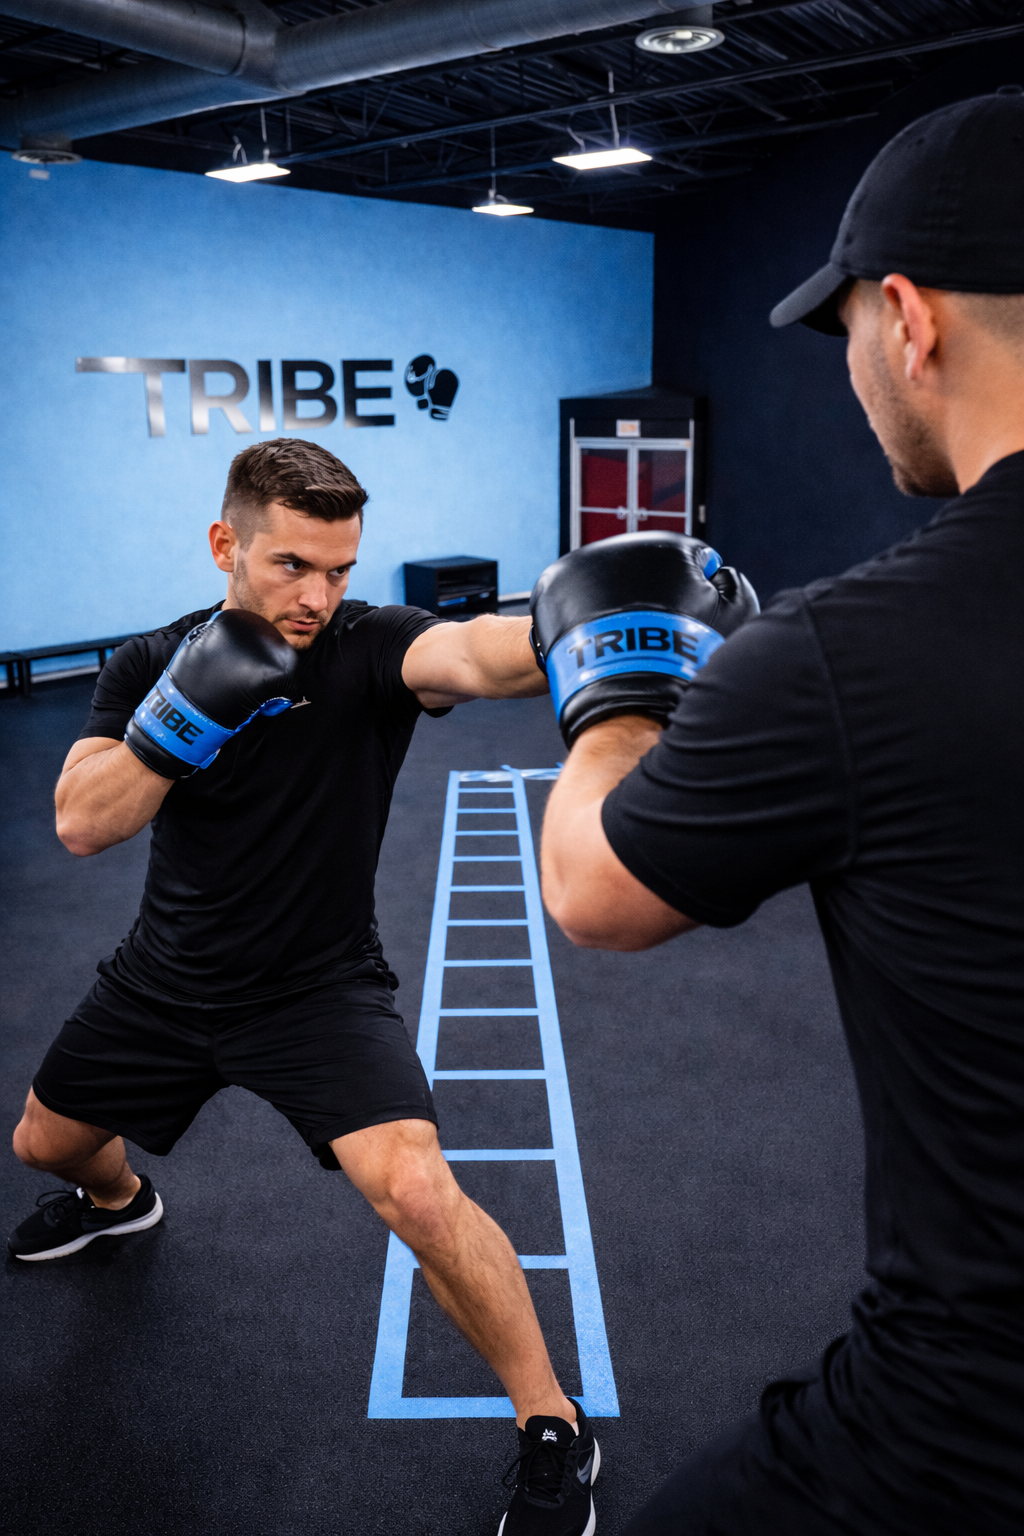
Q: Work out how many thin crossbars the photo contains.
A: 11